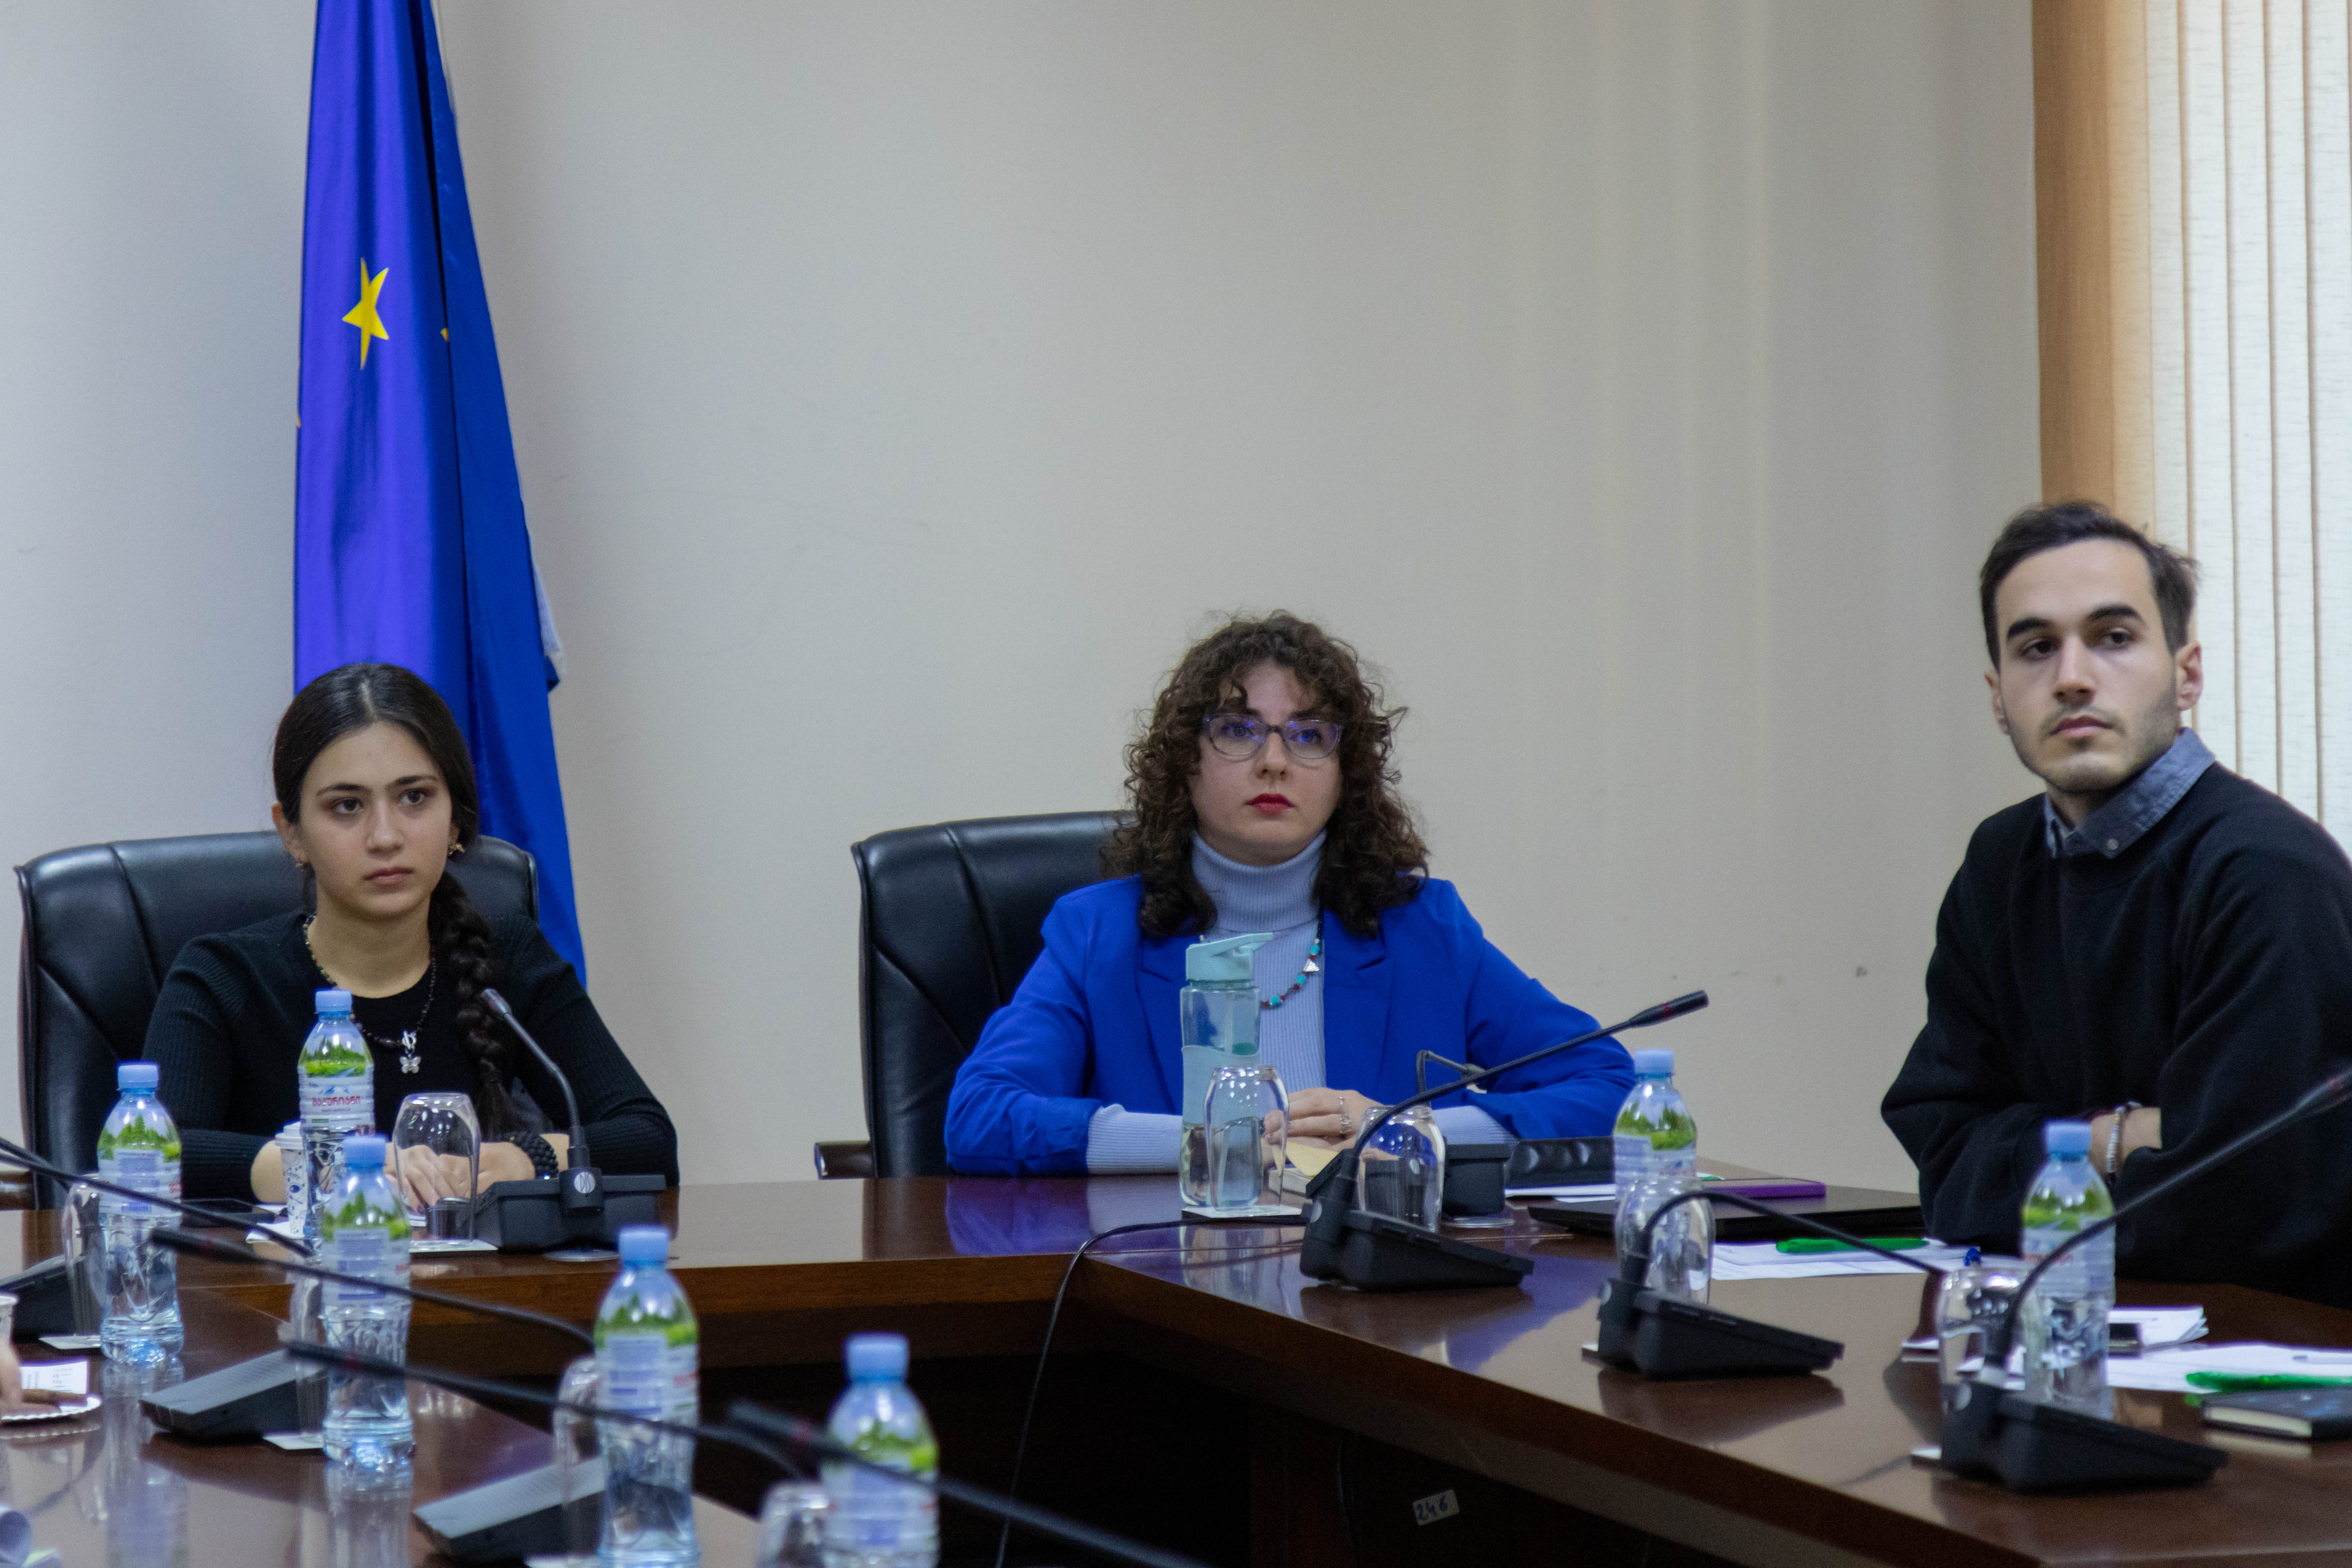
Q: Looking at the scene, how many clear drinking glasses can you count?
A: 9